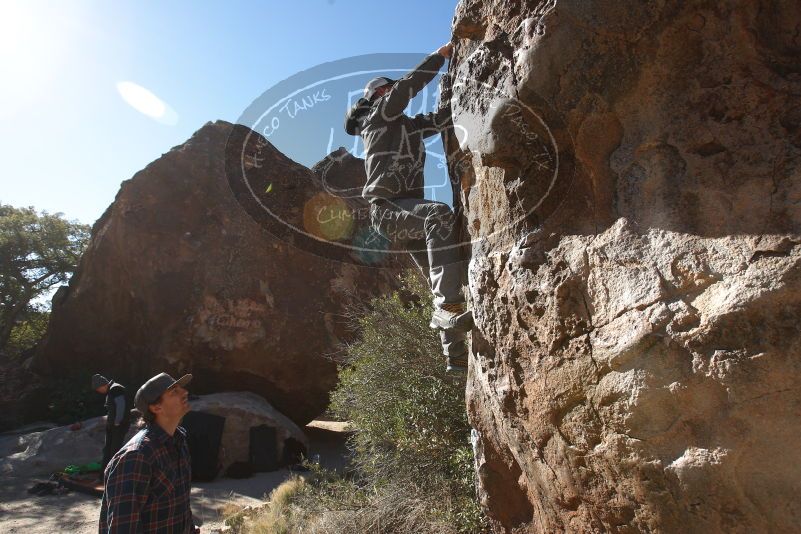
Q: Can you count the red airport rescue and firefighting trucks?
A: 0